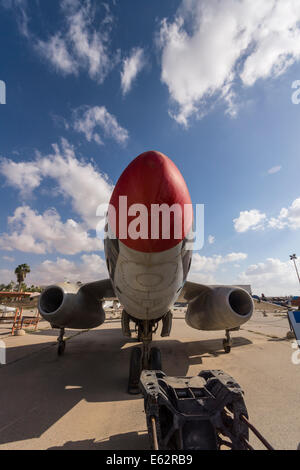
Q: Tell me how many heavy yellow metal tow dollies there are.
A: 0